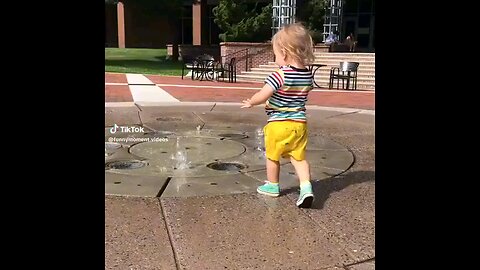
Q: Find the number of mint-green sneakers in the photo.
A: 2